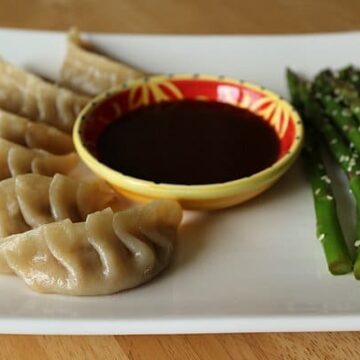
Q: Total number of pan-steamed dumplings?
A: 6